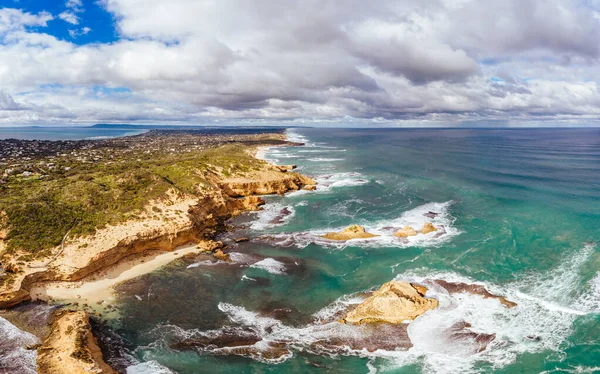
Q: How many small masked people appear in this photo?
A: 0